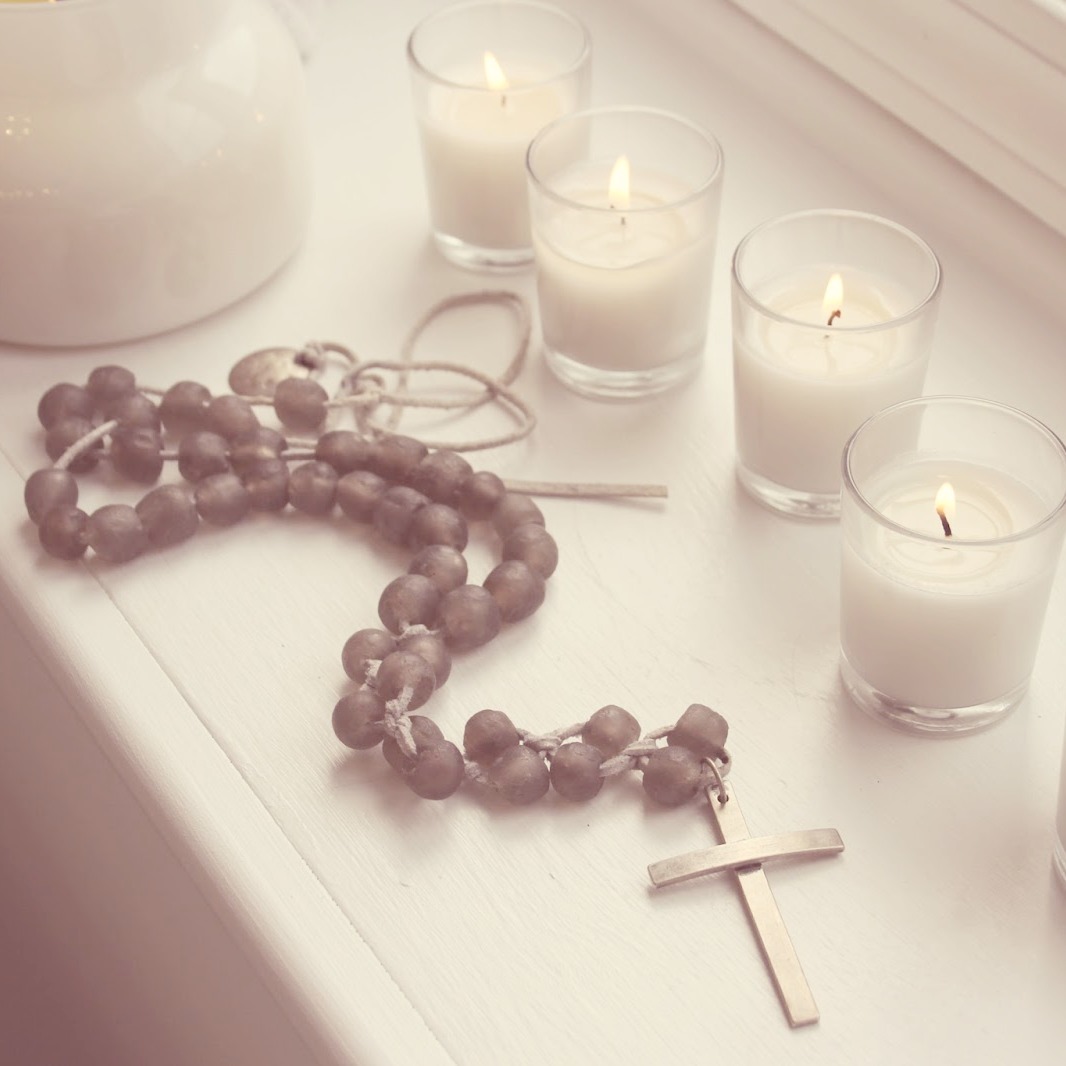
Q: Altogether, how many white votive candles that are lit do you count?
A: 4